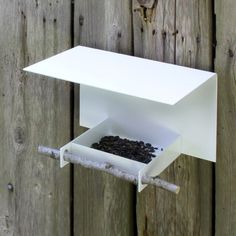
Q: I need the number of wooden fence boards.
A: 4